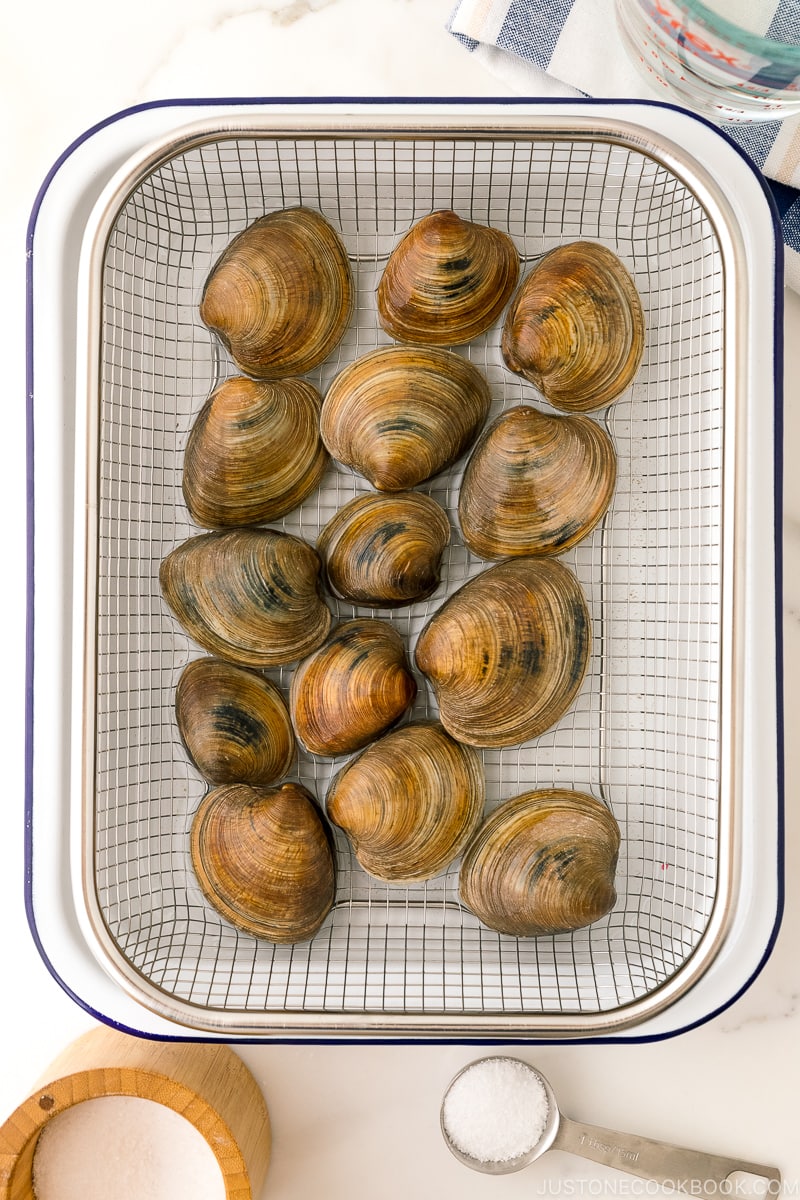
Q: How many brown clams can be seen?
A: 14